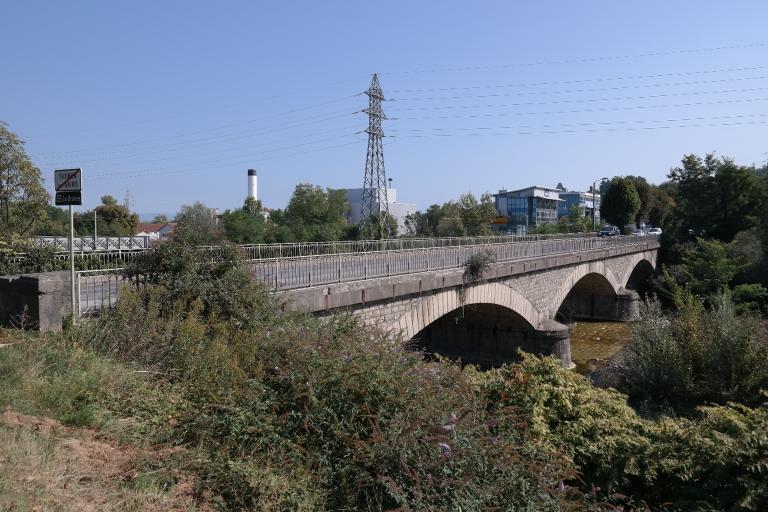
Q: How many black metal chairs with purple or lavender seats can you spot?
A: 0